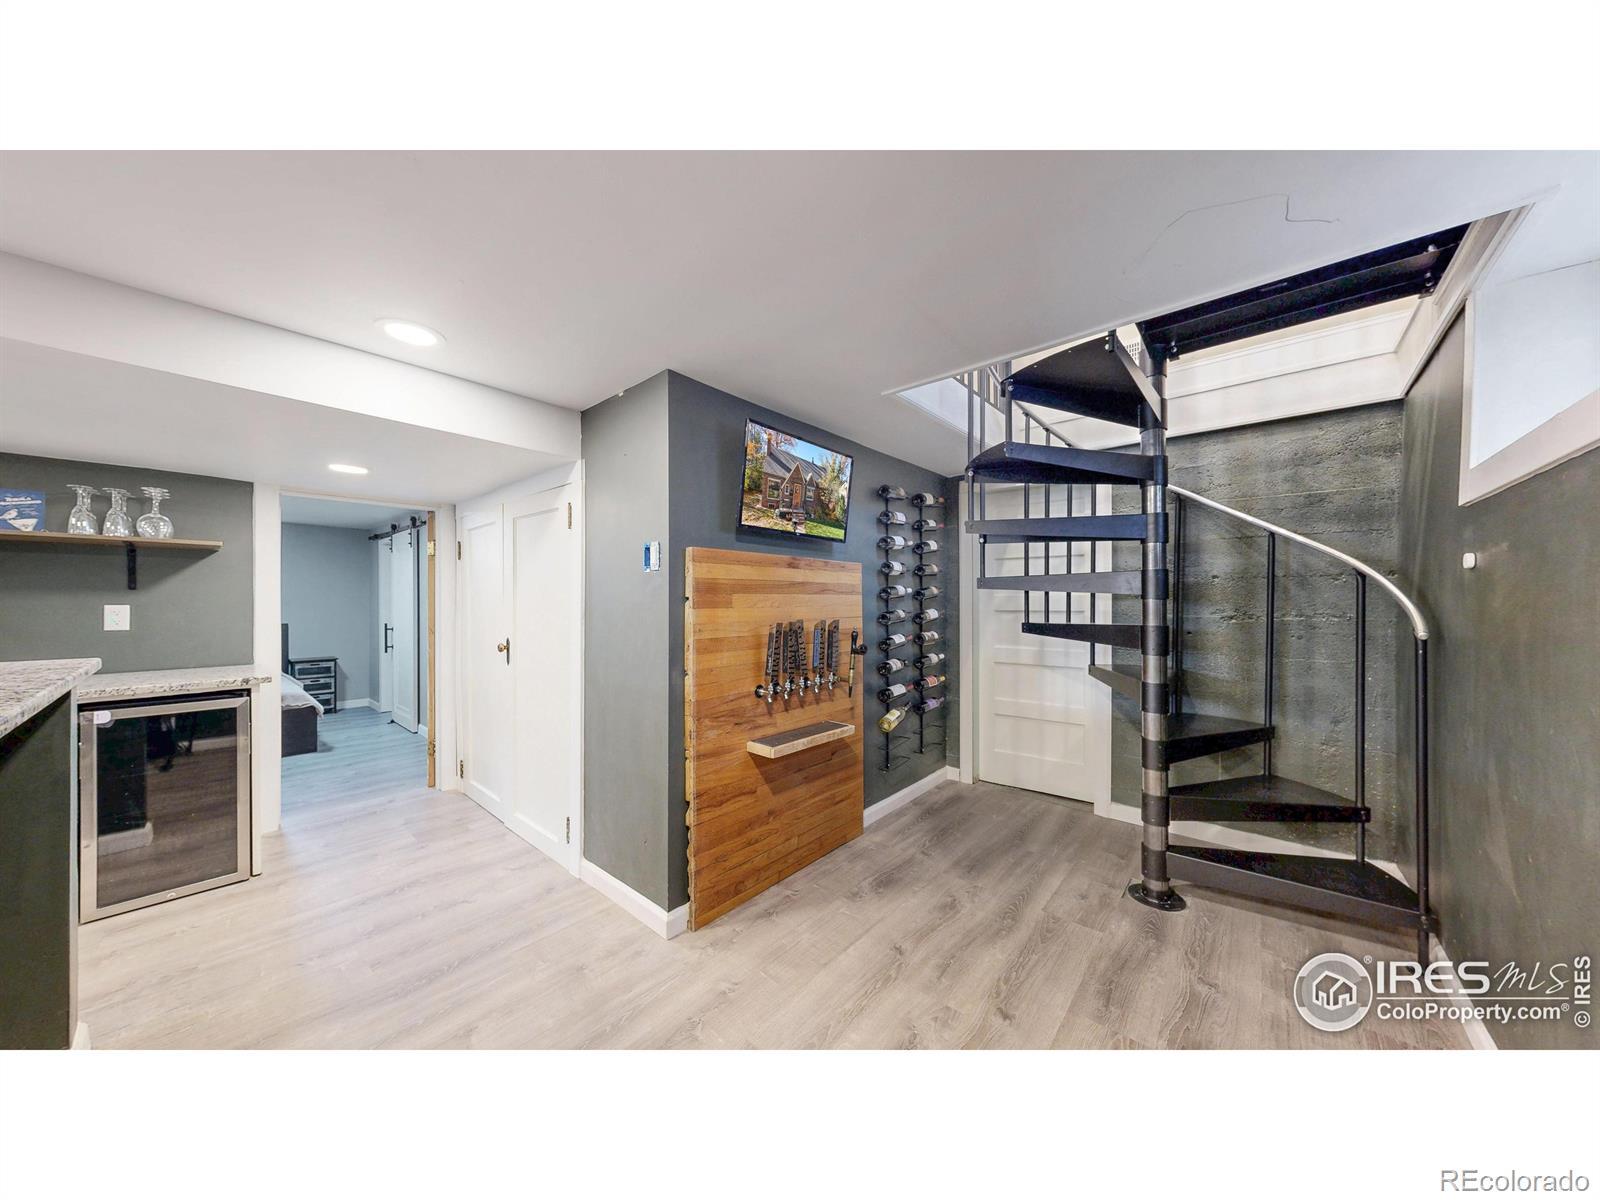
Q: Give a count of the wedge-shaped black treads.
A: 9